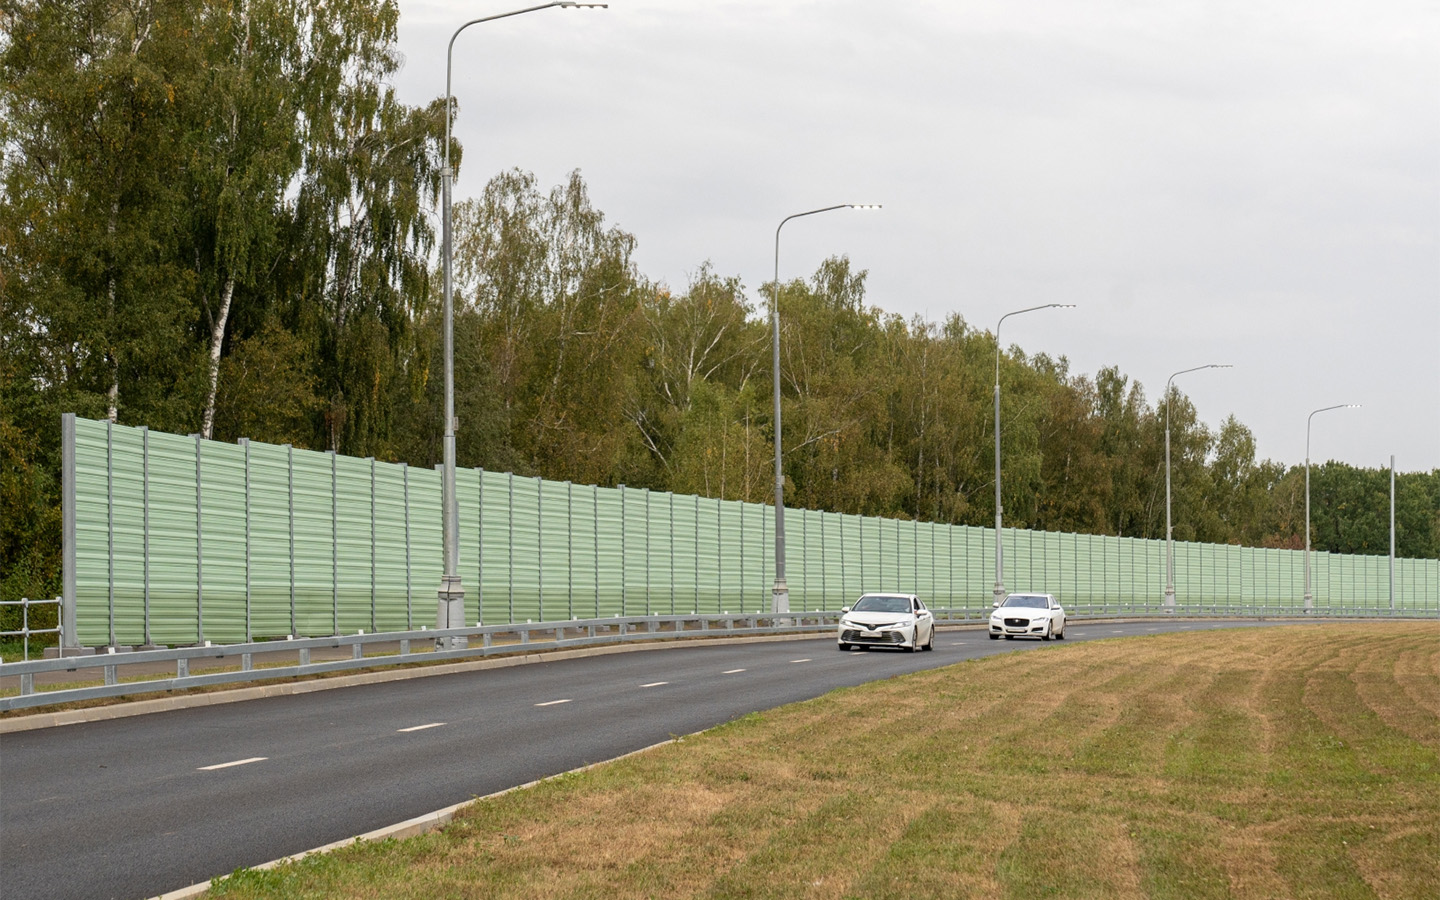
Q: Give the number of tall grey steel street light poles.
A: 5